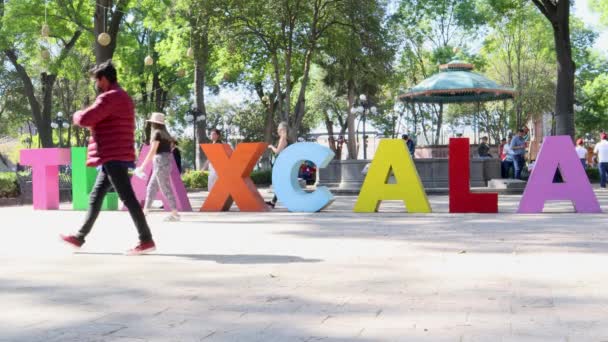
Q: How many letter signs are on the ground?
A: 8